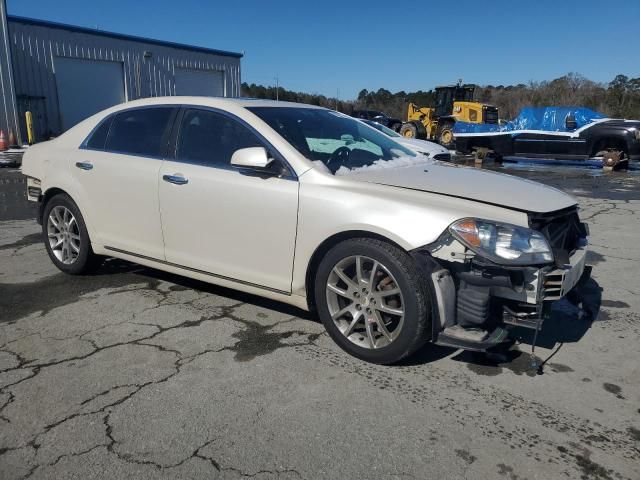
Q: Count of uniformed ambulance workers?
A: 0